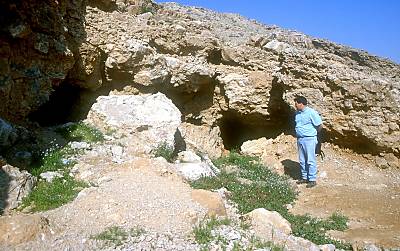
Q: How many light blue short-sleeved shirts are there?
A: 1